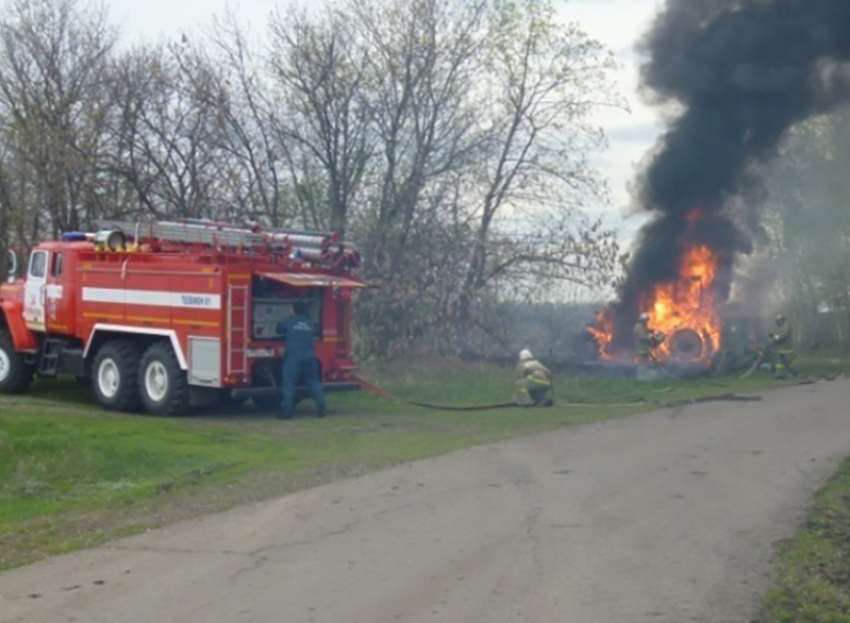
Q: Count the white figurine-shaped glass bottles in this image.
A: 0